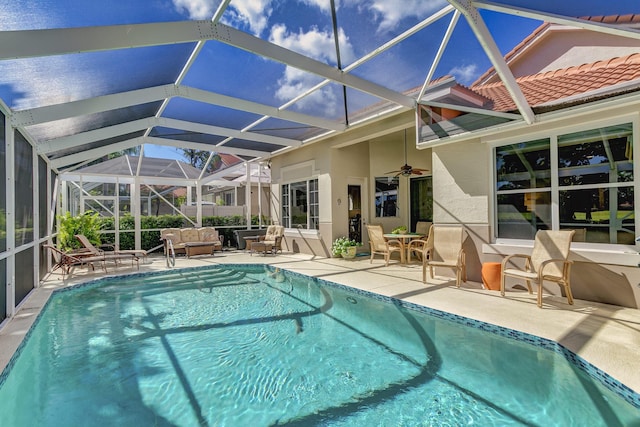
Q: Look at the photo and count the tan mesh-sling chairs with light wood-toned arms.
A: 5